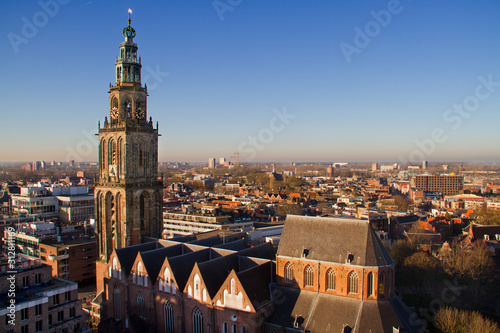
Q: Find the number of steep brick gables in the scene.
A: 5